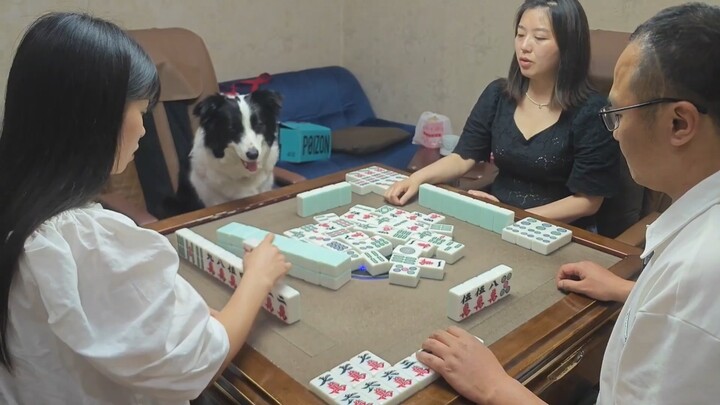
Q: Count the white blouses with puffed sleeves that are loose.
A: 1